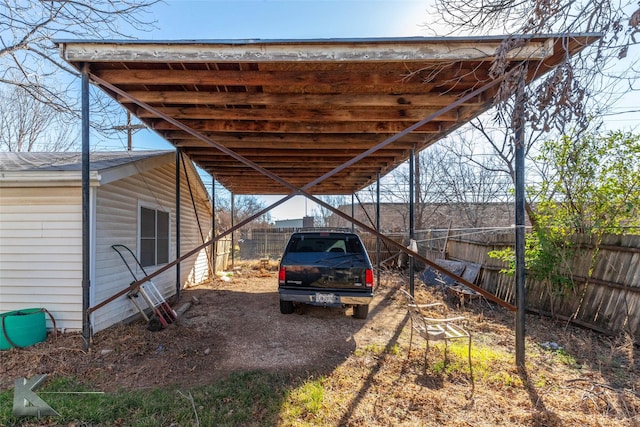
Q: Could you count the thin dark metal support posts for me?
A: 8